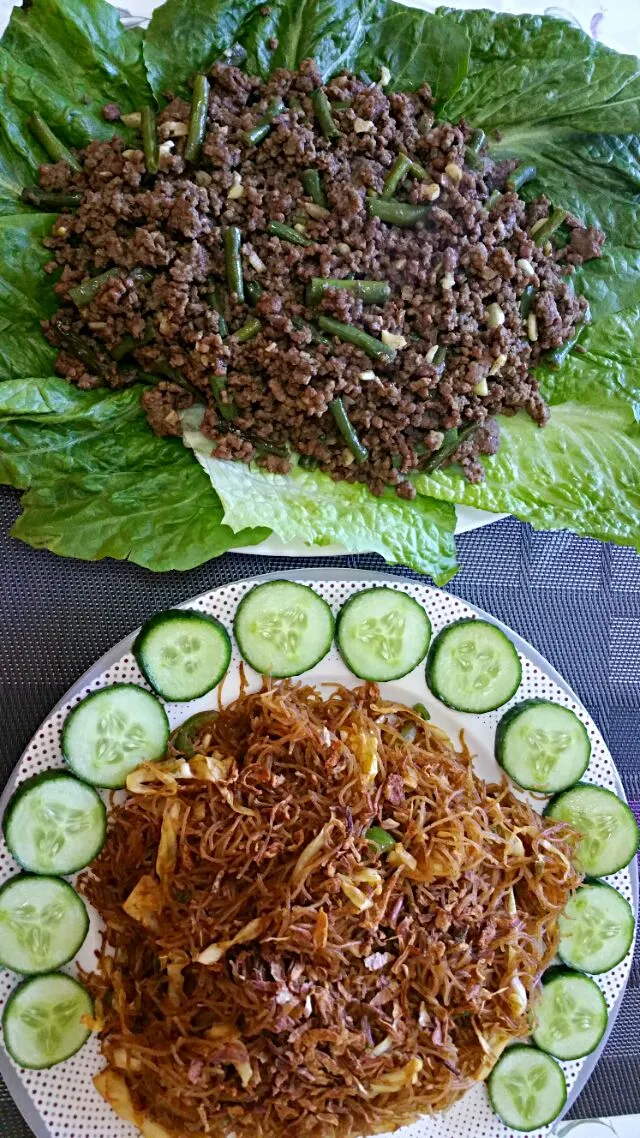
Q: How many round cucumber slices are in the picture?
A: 13